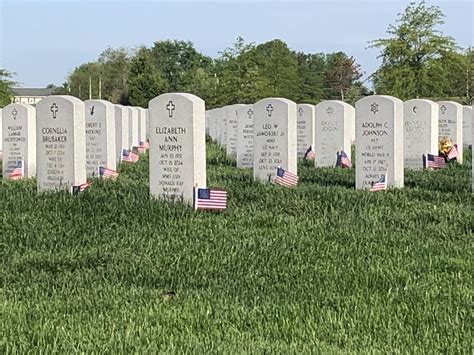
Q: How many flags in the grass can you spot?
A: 12